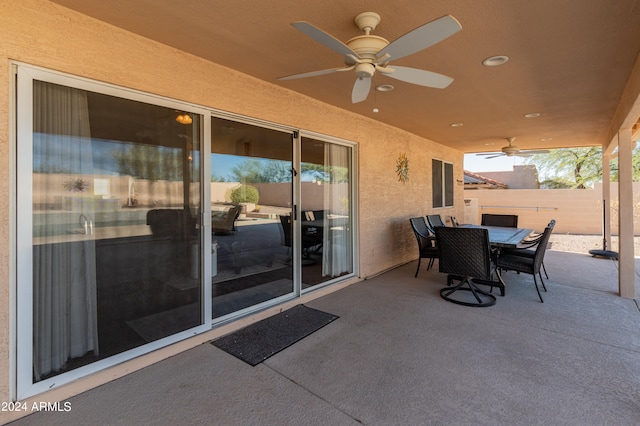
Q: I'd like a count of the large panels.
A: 3